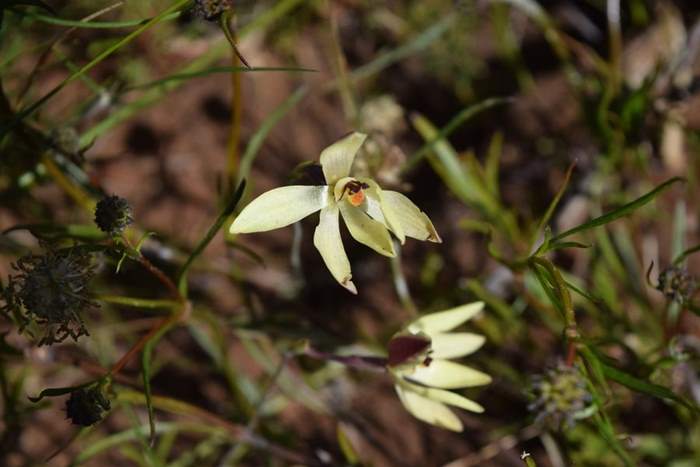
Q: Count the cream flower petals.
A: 11